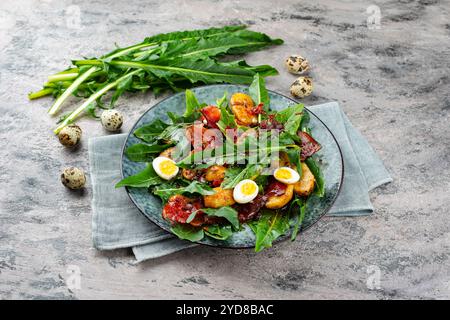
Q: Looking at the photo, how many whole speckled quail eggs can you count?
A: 5